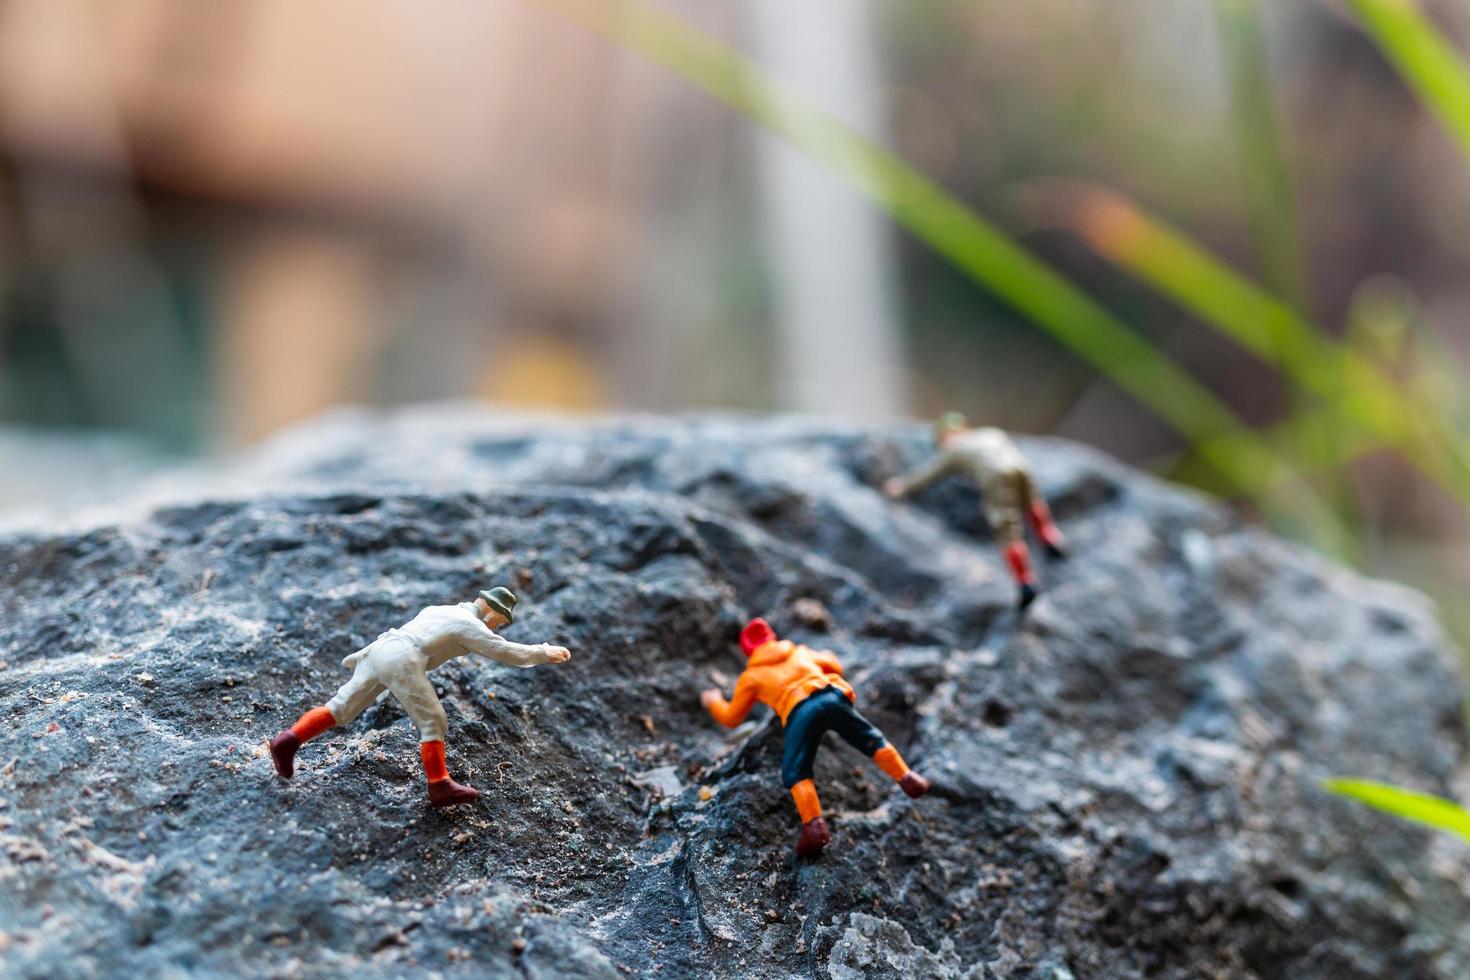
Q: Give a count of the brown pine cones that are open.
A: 0